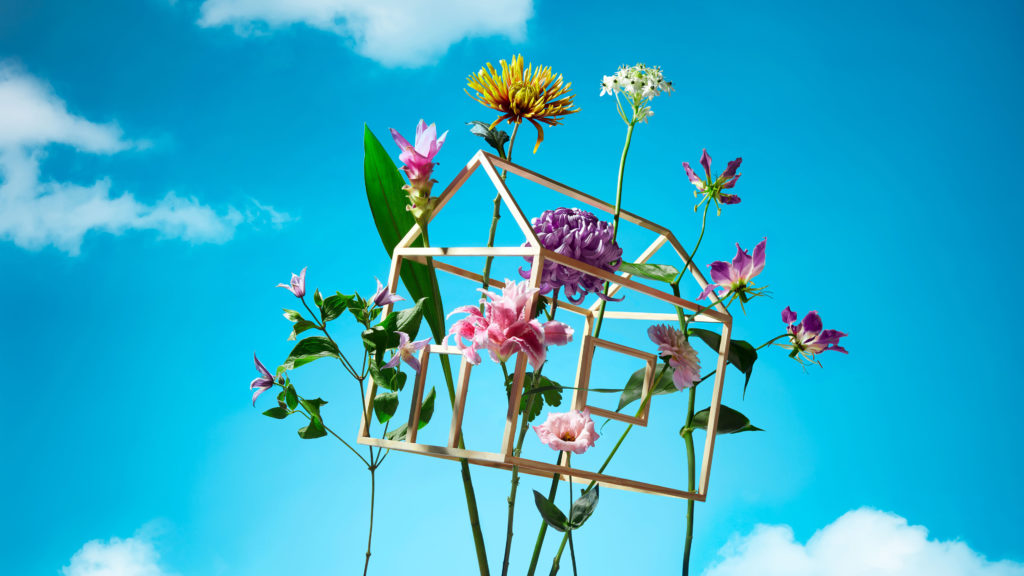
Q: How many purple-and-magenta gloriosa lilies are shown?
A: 3